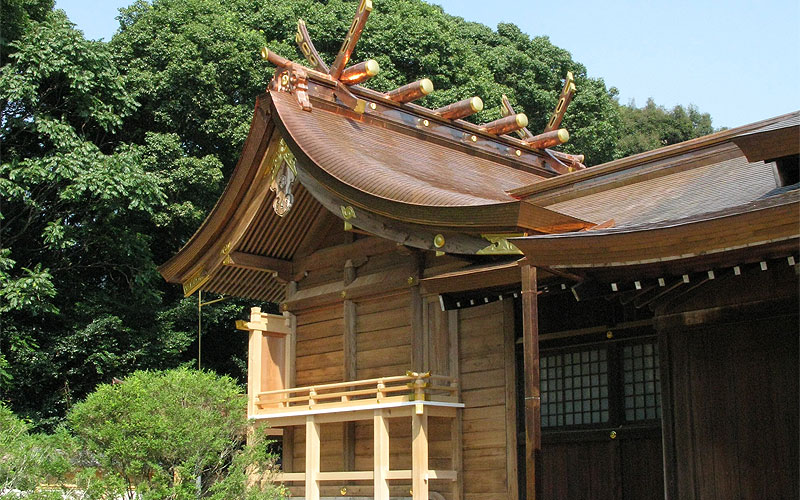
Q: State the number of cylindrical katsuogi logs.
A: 5